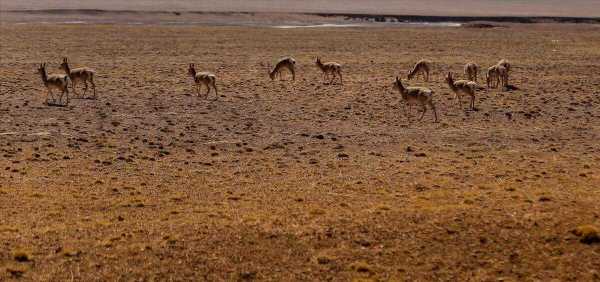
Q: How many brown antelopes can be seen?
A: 11